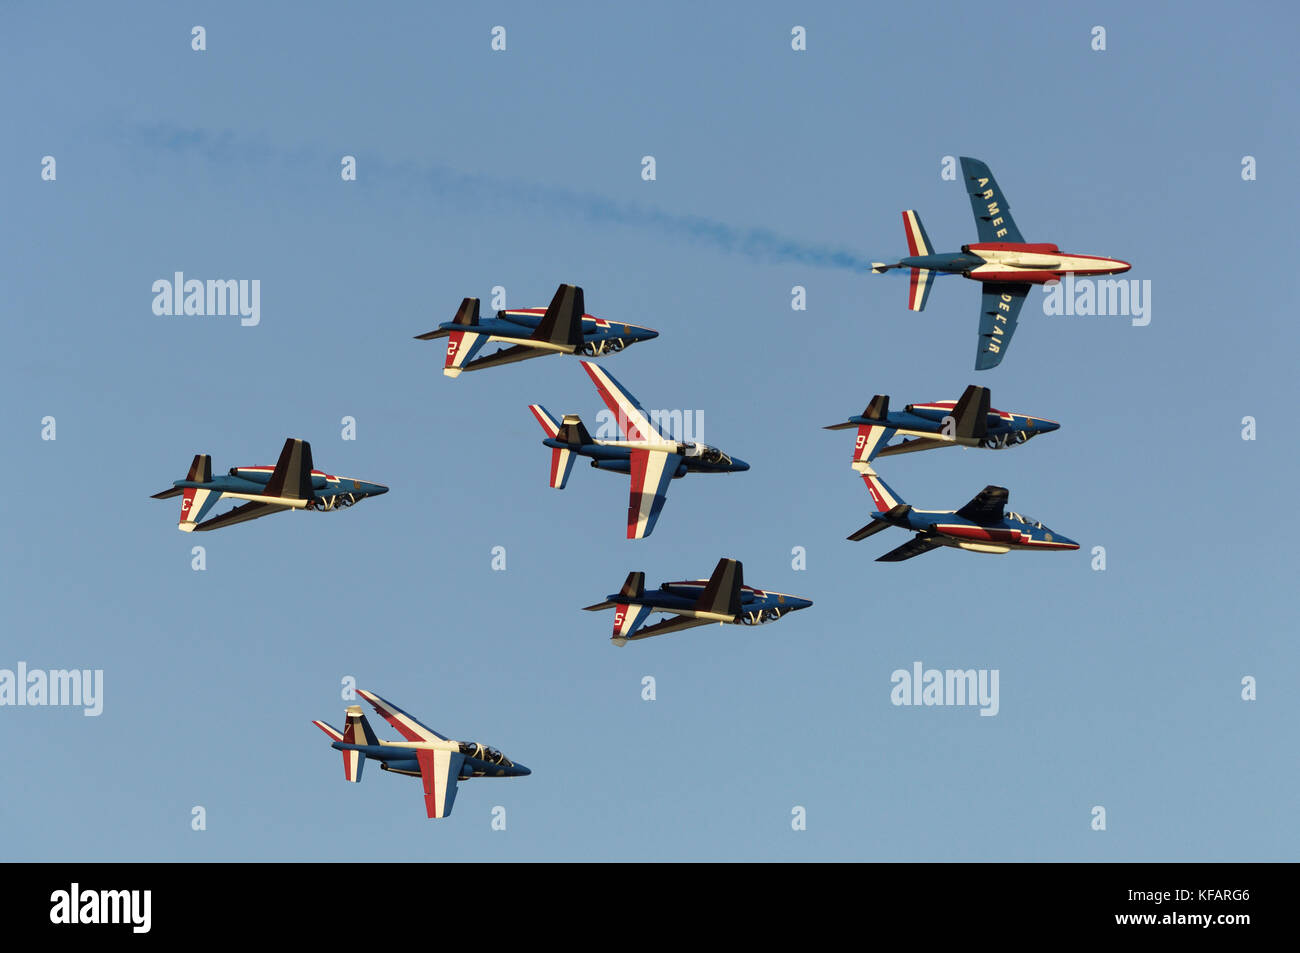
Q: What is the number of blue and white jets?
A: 8